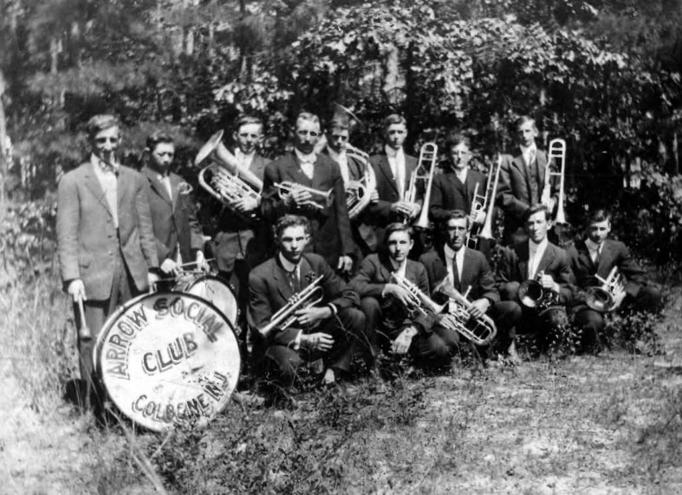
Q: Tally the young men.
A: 13